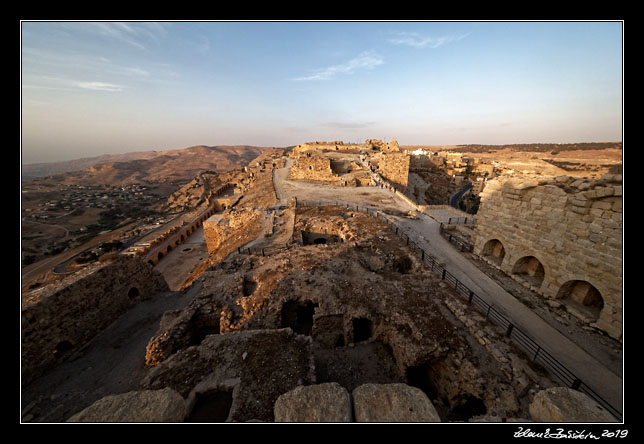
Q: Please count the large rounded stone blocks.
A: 4